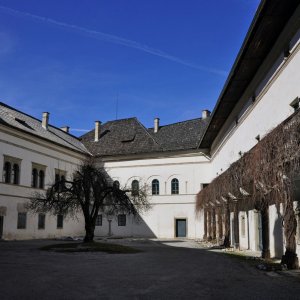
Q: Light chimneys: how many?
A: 5